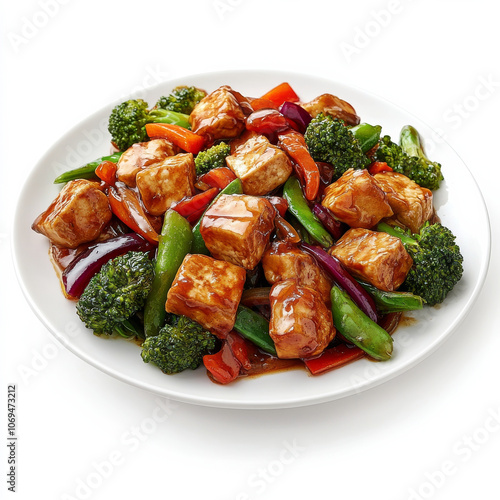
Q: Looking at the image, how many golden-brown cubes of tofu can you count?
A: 13